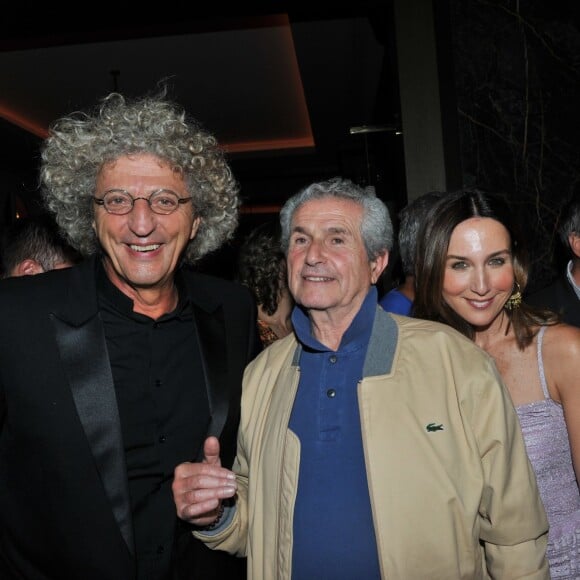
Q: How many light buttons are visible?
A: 2